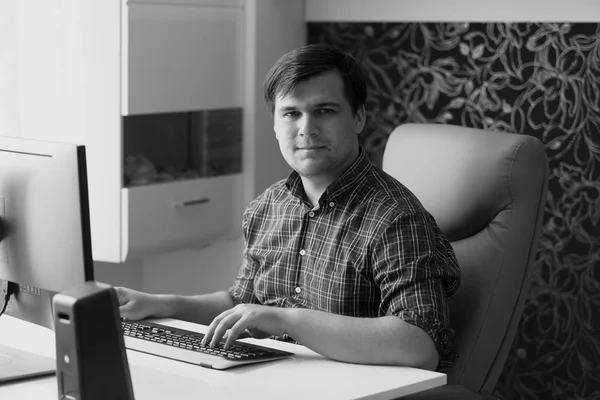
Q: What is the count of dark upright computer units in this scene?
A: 1